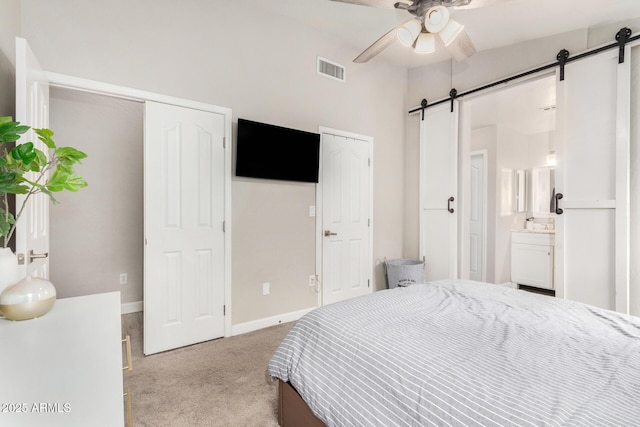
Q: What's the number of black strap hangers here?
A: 4